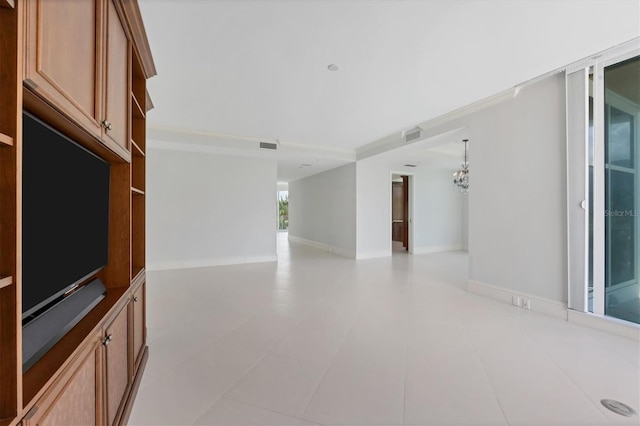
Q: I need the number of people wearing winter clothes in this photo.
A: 0